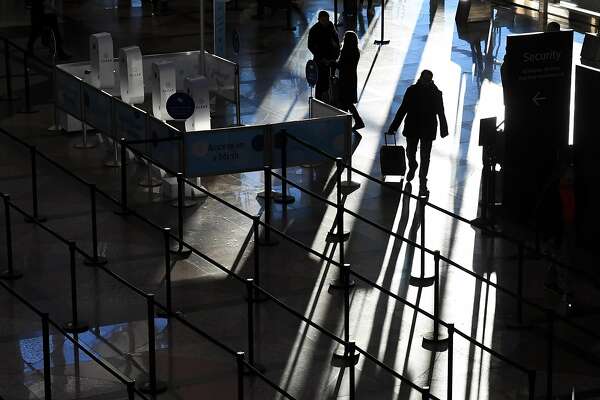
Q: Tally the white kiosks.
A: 4